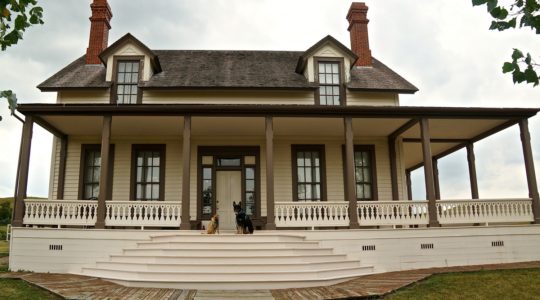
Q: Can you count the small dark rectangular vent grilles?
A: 4